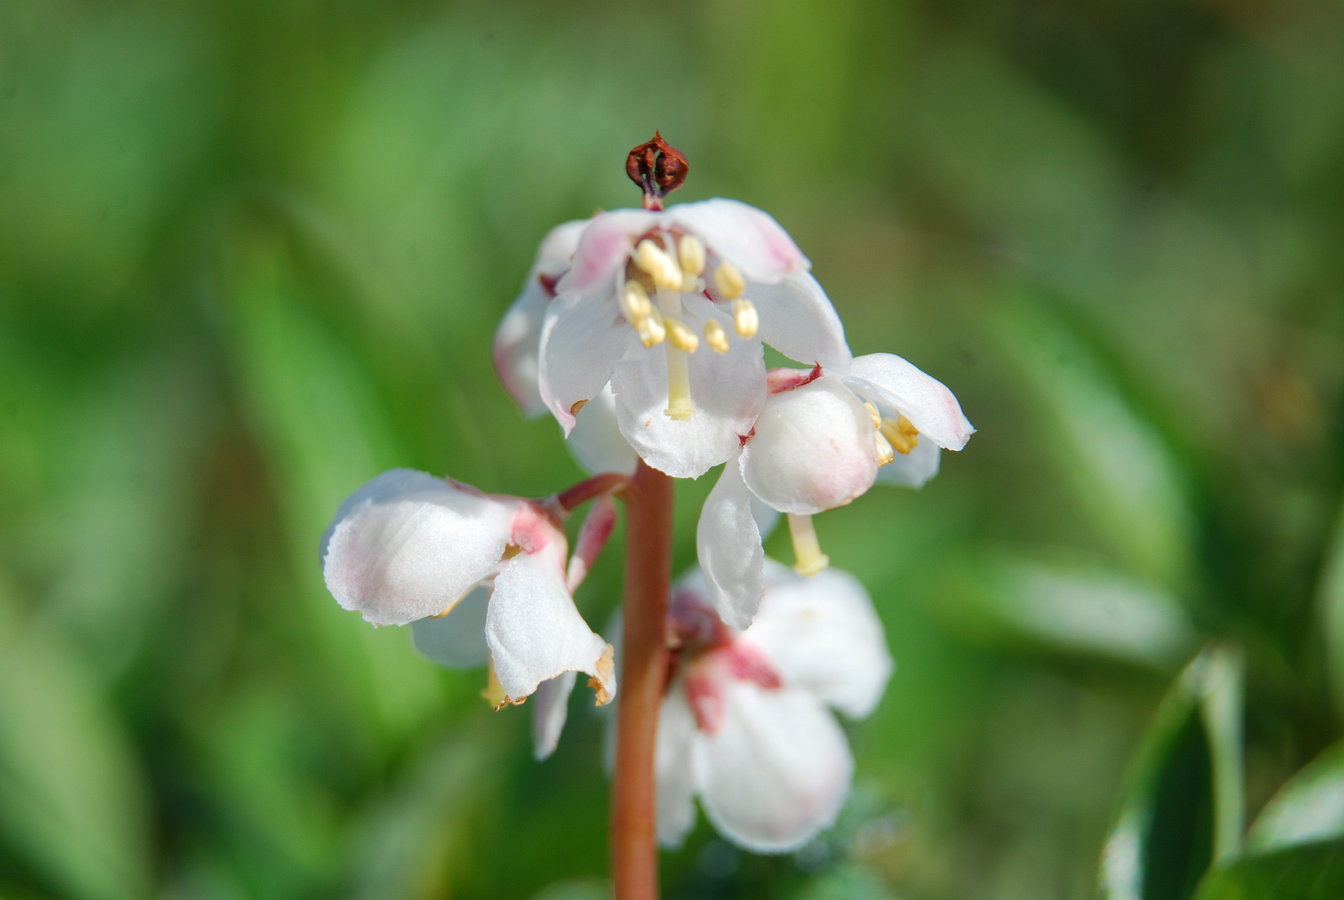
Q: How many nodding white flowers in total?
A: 5